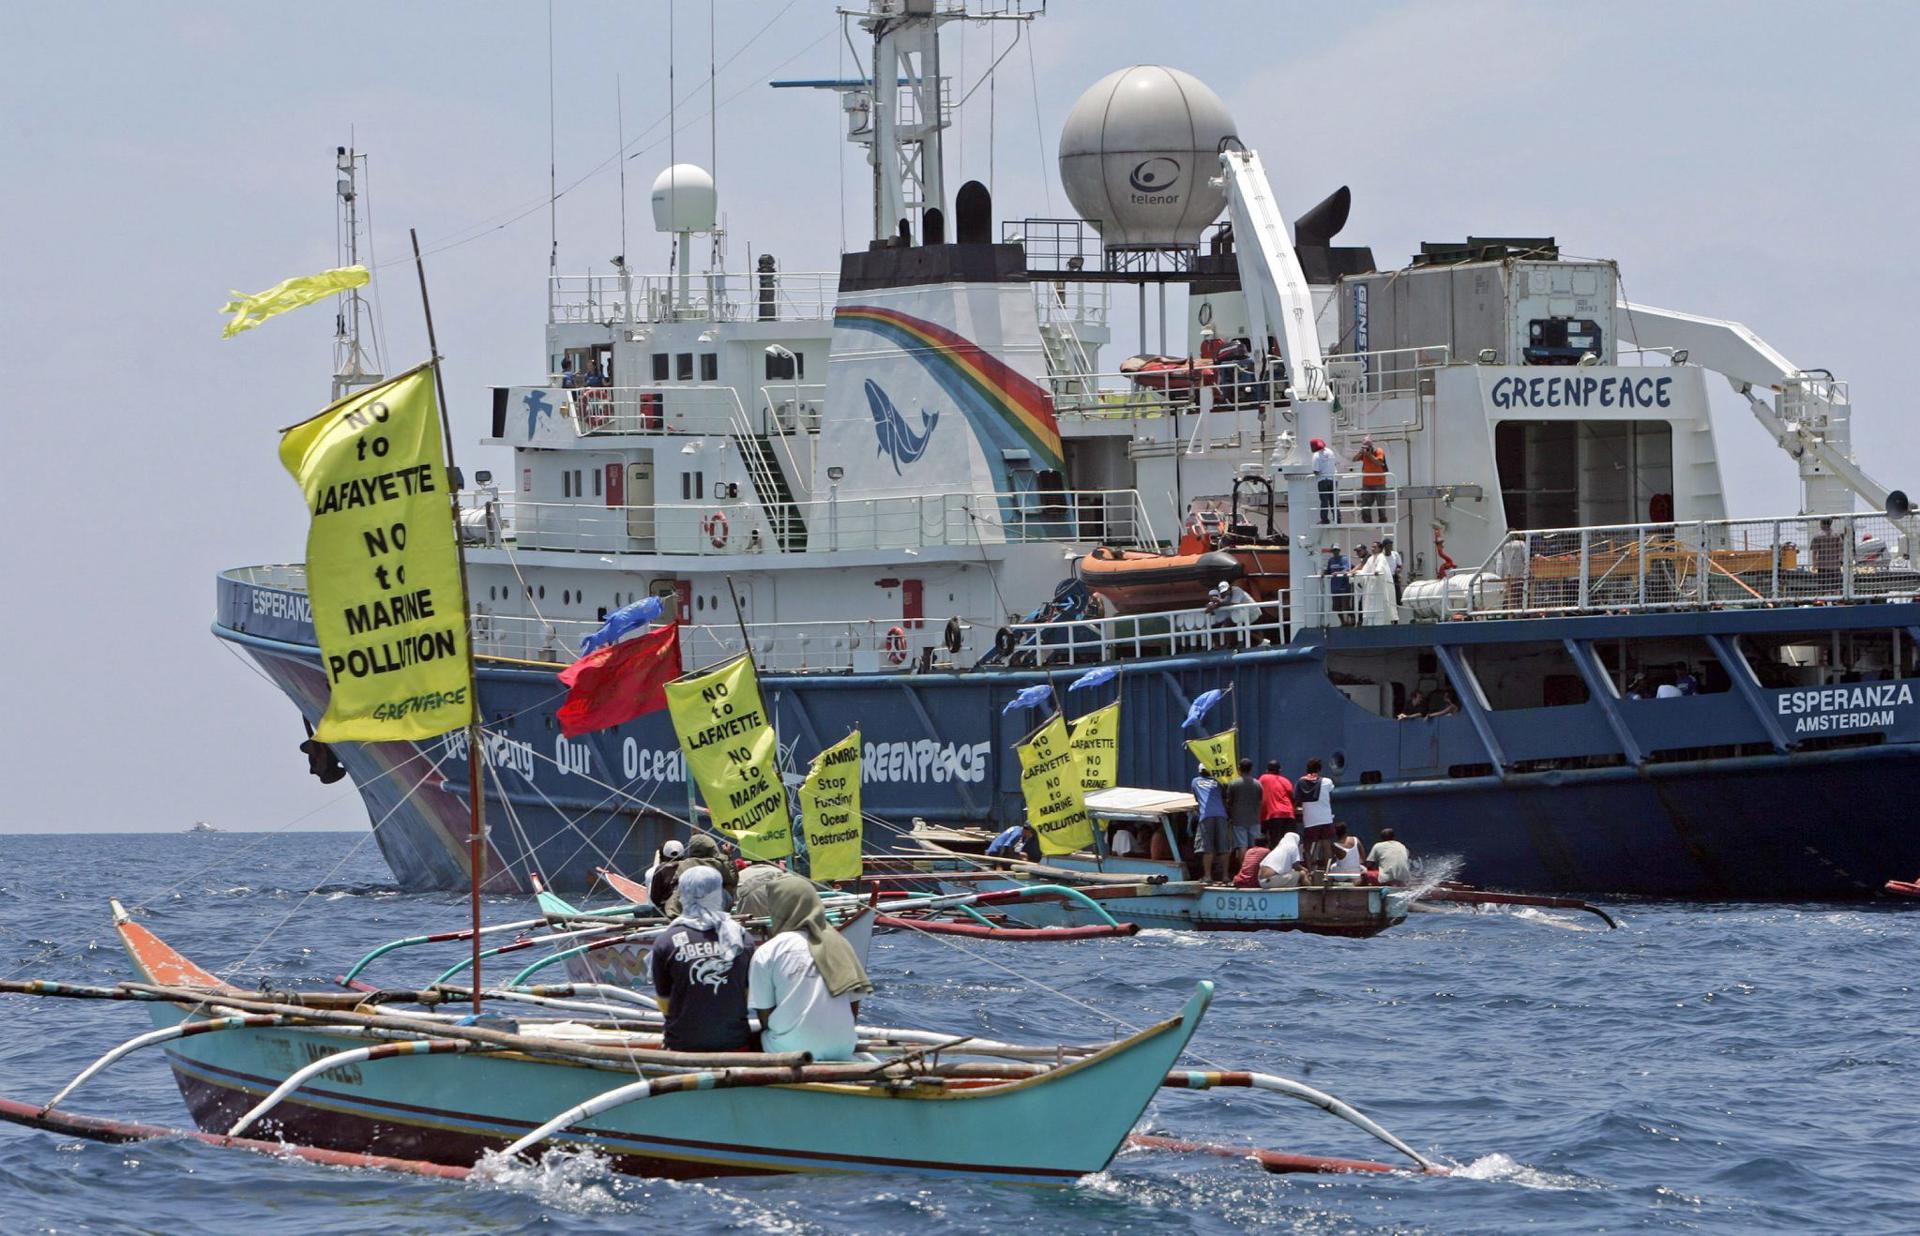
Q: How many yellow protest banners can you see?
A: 6